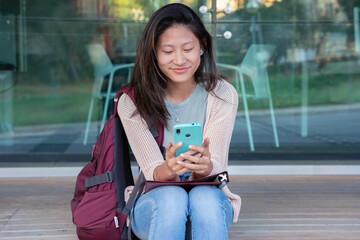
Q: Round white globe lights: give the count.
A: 3